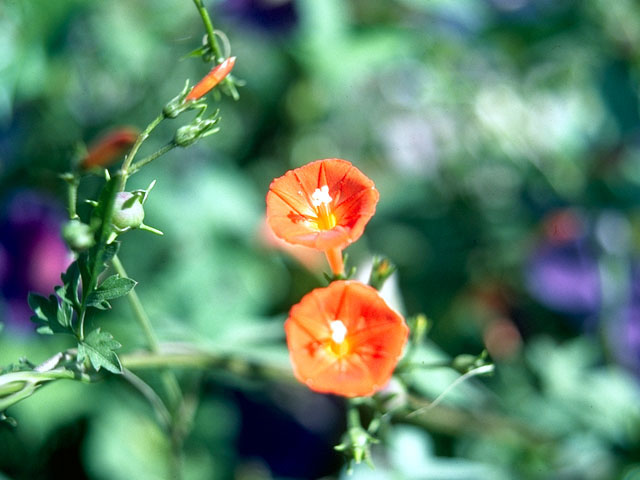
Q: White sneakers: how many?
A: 0